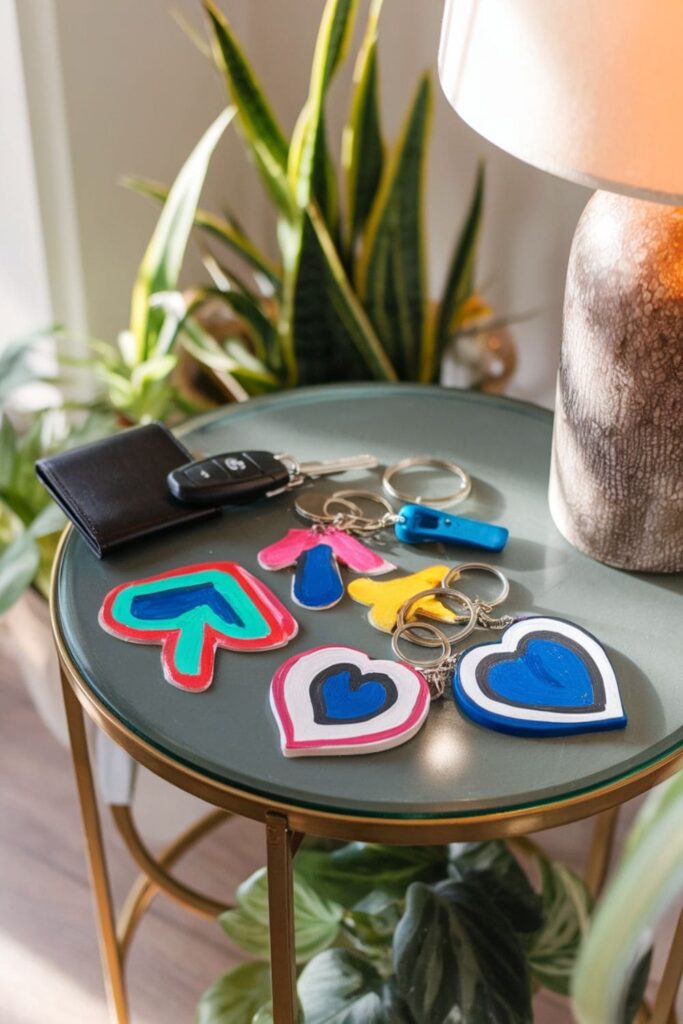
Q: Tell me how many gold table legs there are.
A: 4